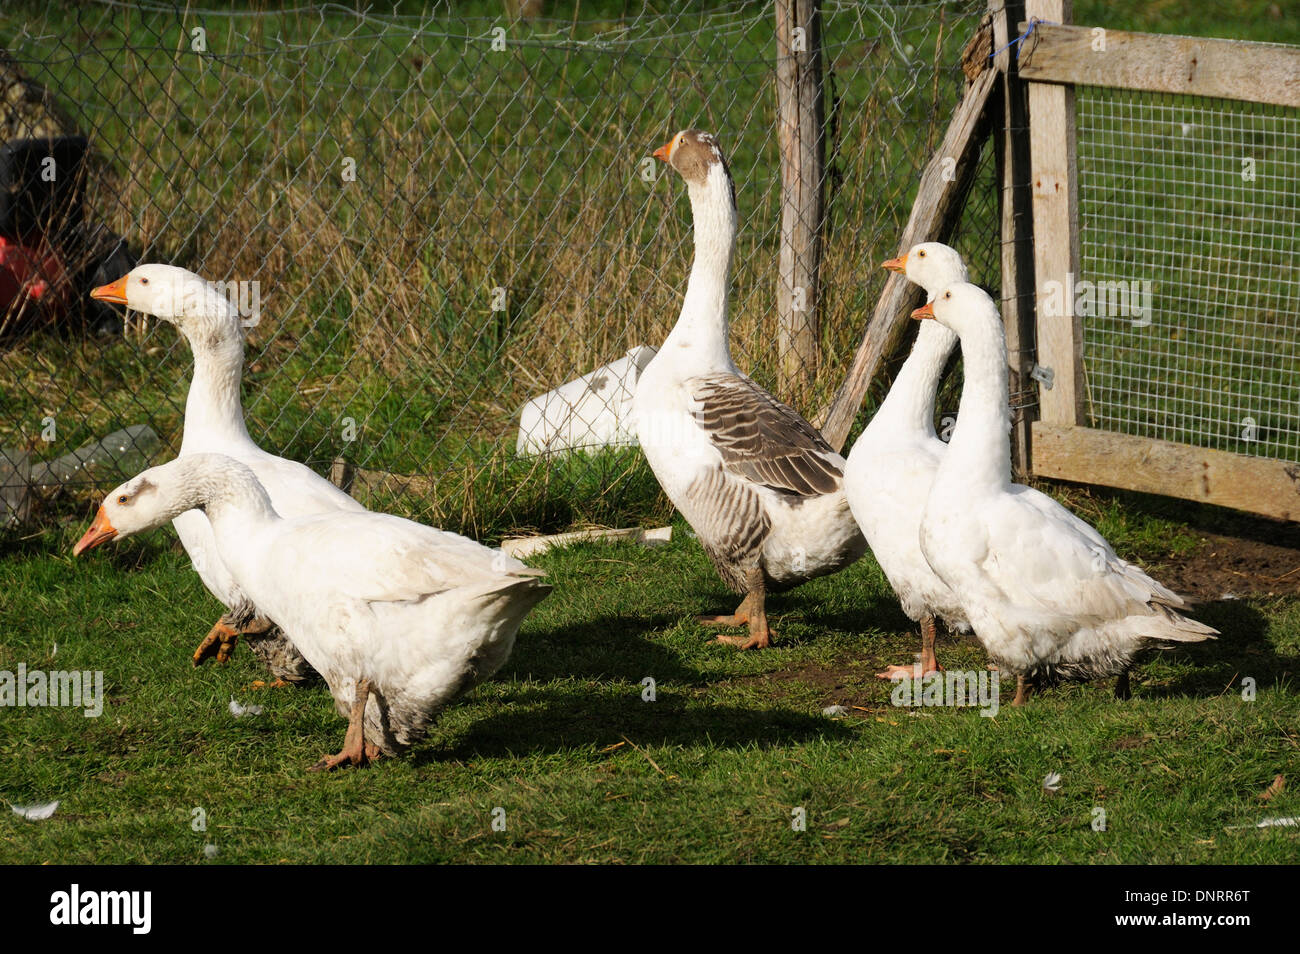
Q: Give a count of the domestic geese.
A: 5